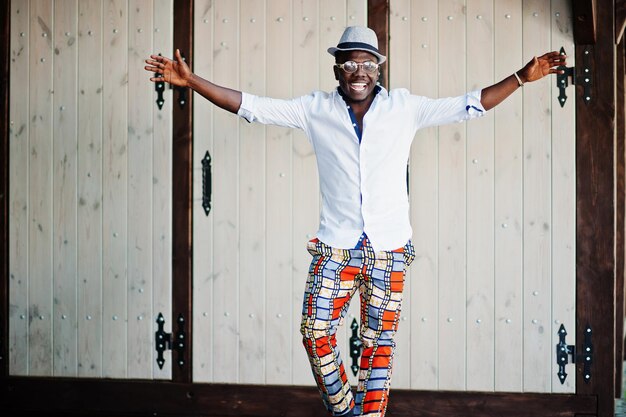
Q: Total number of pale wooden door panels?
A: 3